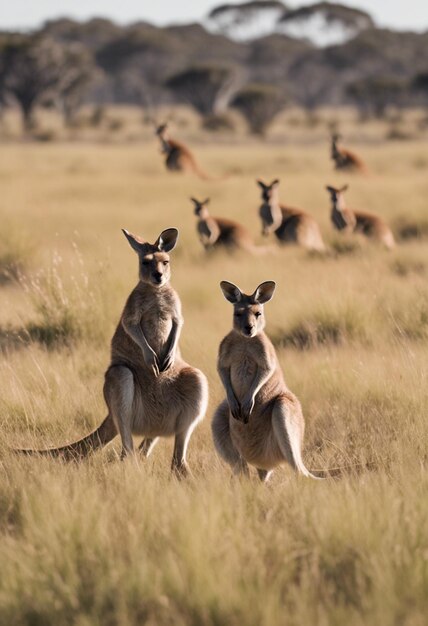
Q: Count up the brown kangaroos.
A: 7